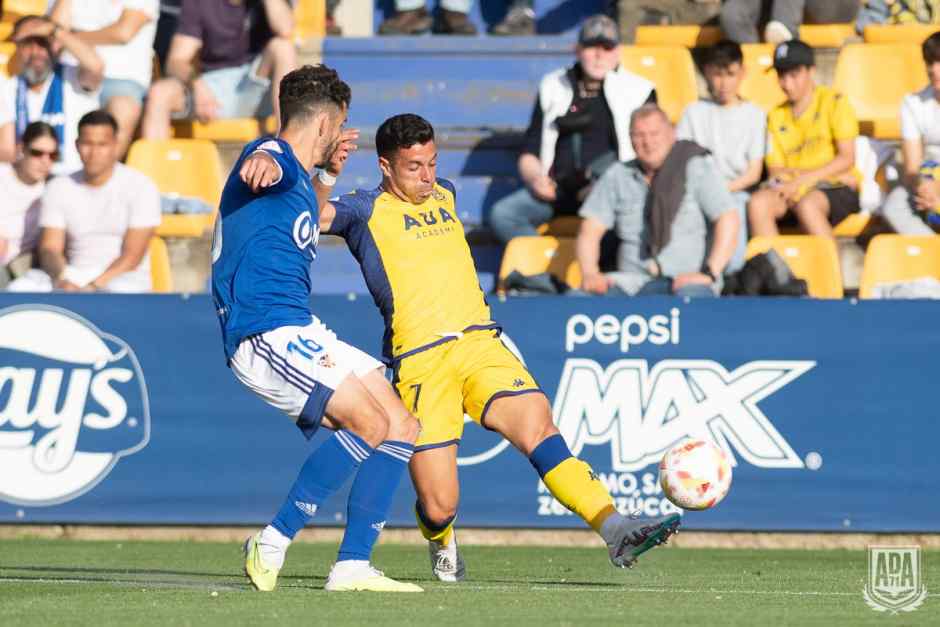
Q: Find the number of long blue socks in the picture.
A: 2